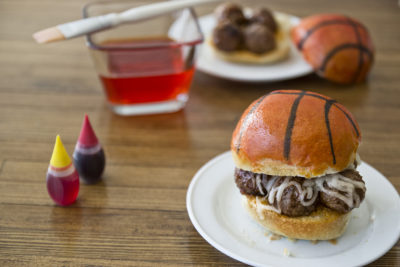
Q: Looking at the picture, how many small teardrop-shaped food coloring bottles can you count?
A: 2